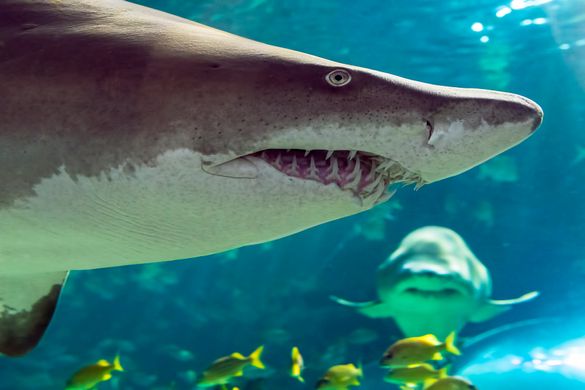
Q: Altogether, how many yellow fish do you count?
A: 7